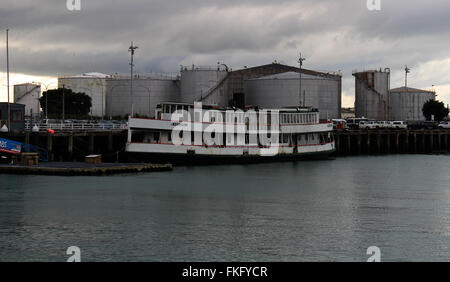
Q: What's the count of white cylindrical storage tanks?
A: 7